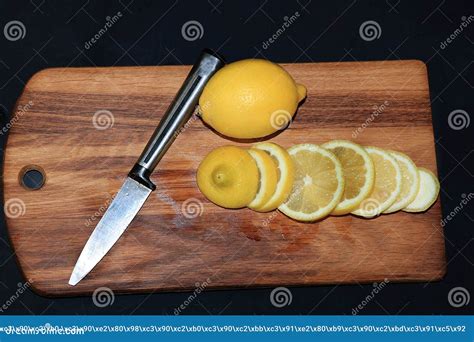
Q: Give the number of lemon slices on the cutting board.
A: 8